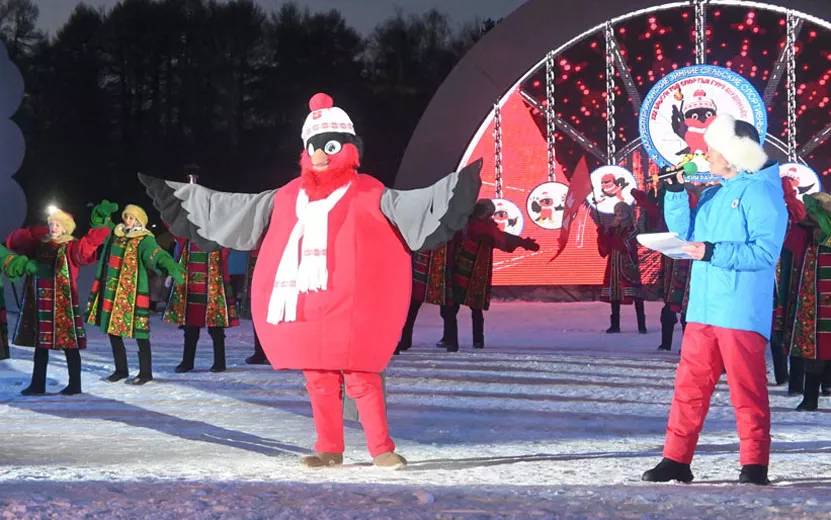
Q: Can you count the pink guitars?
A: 0